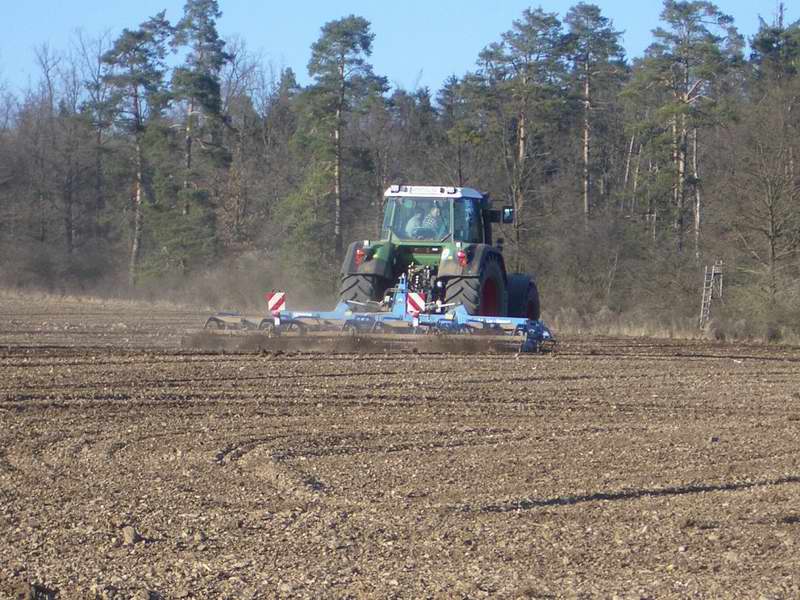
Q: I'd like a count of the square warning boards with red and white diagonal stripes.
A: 2